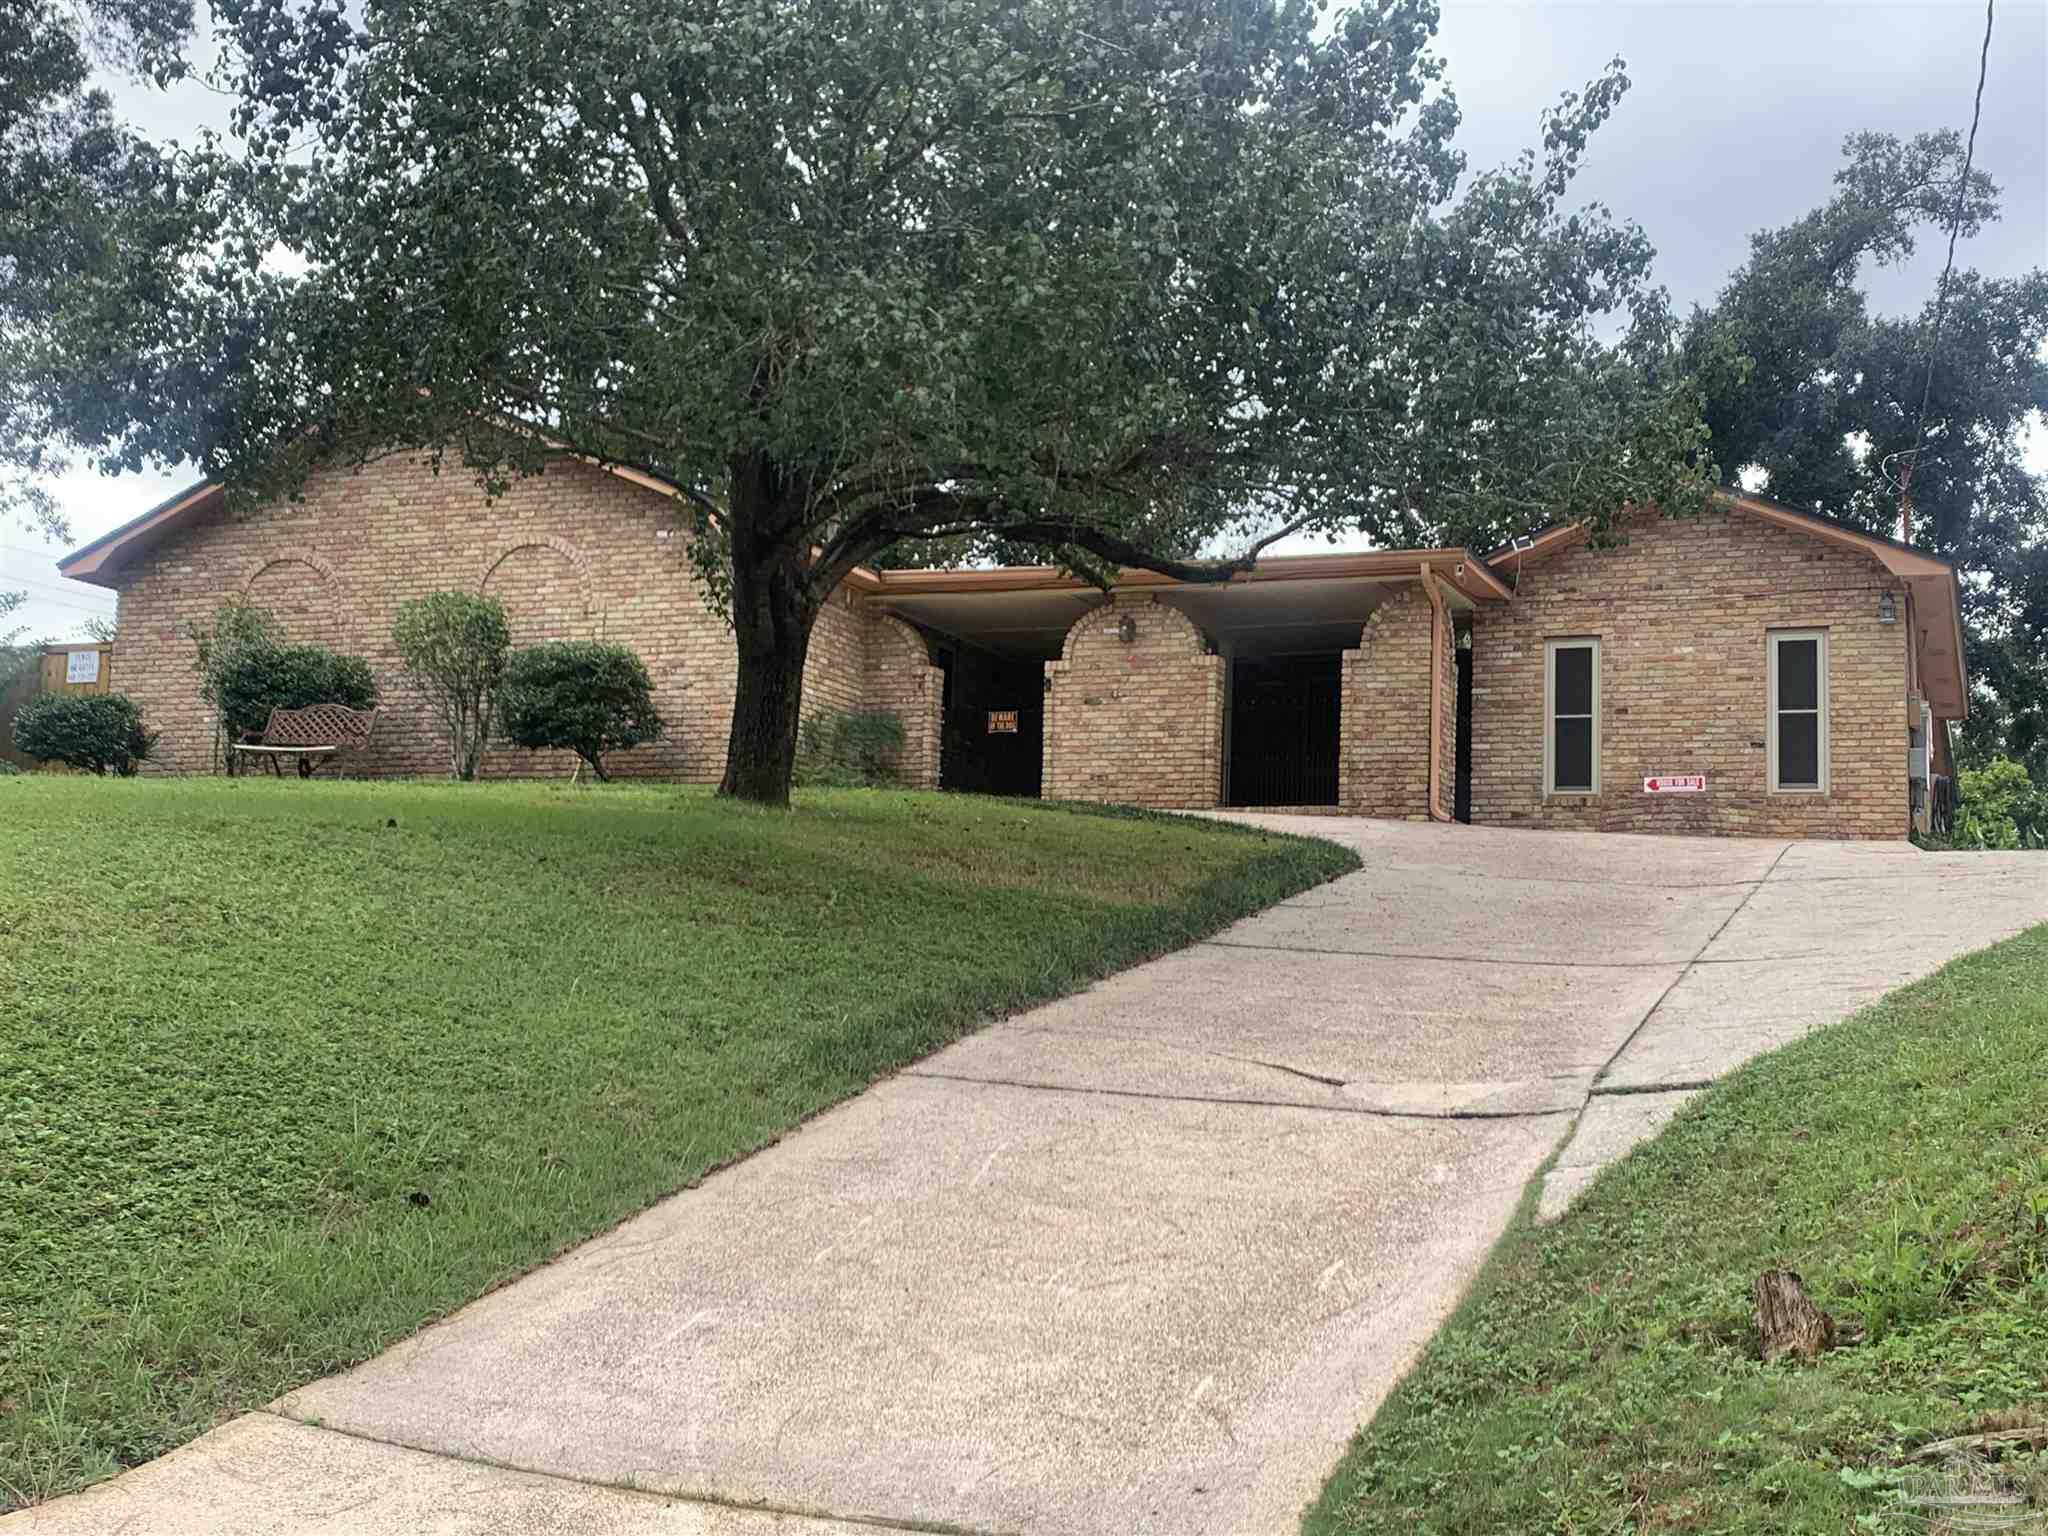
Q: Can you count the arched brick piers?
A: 3